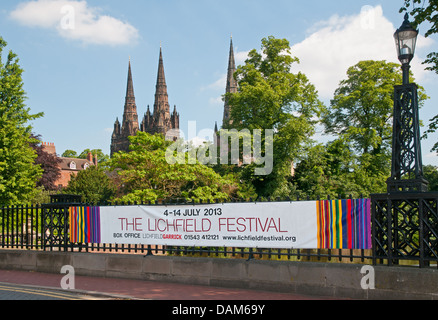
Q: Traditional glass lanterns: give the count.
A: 1